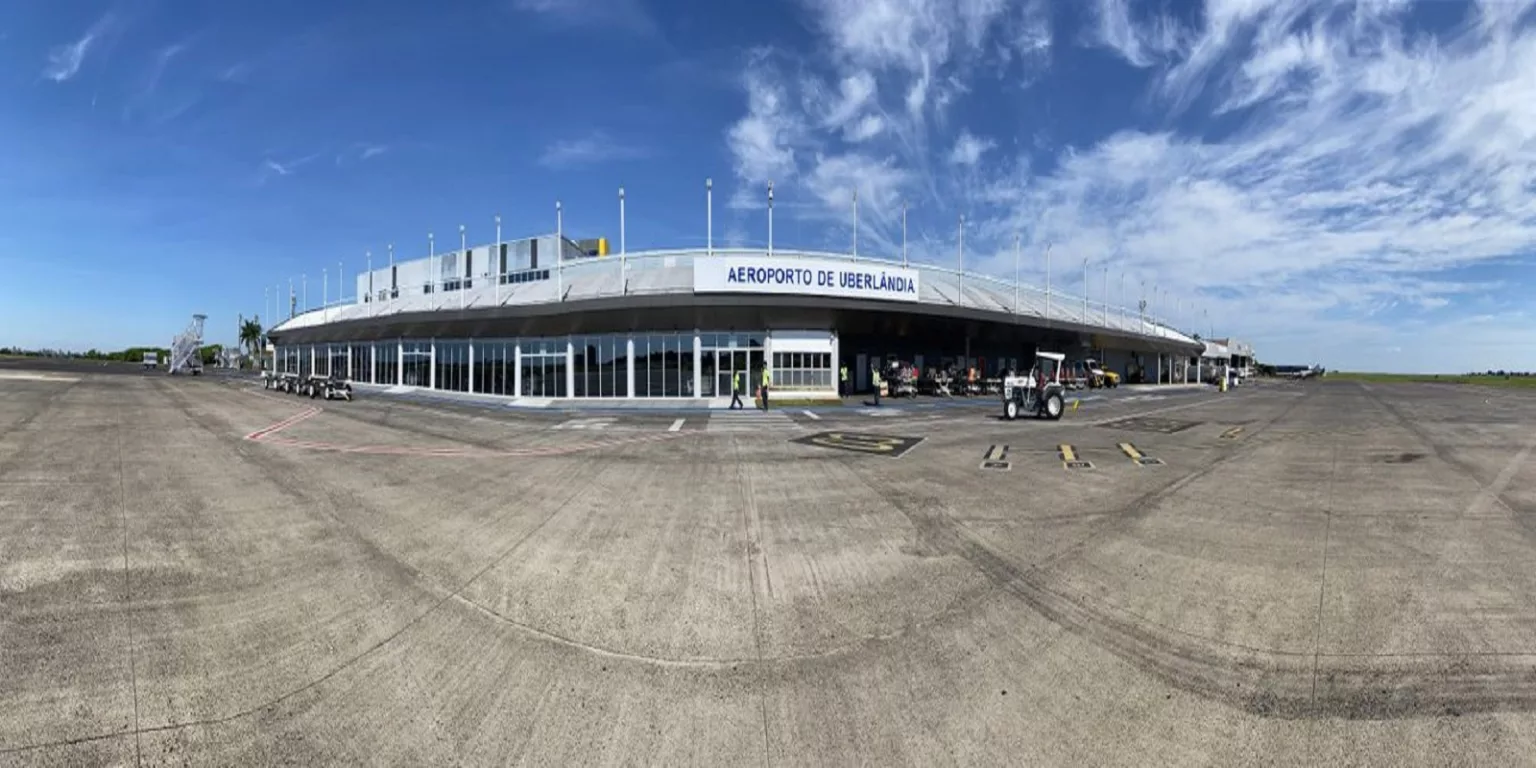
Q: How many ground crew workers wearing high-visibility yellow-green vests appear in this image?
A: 4